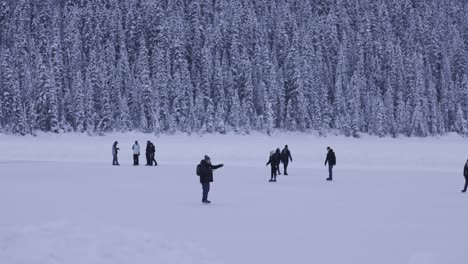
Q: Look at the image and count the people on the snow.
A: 10